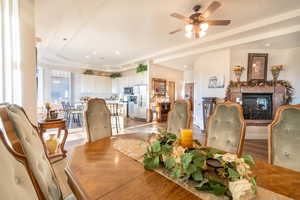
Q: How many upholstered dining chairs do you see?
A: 6